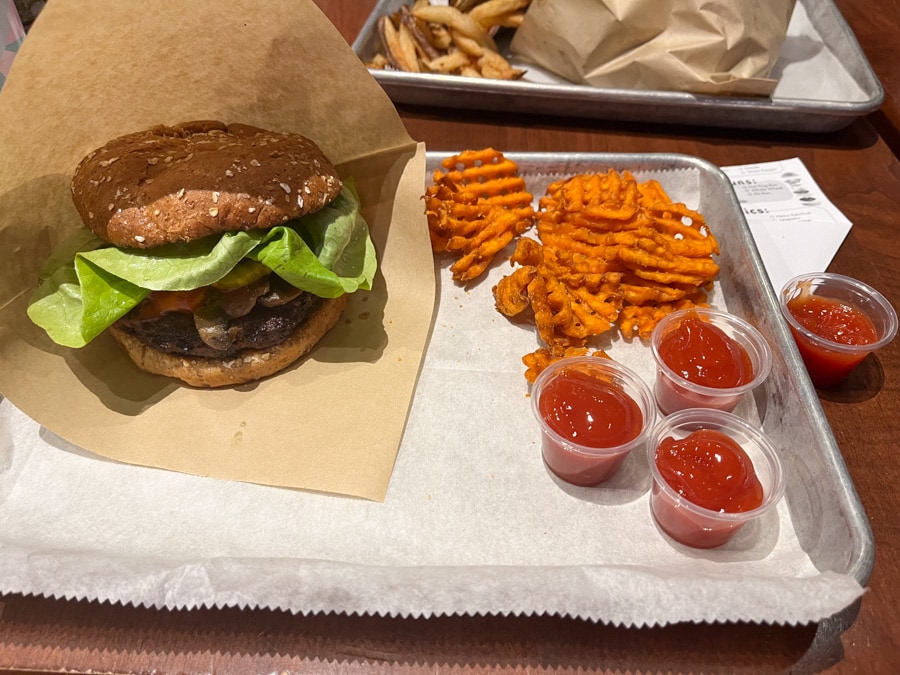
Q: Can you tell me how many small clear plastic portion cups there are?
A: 4